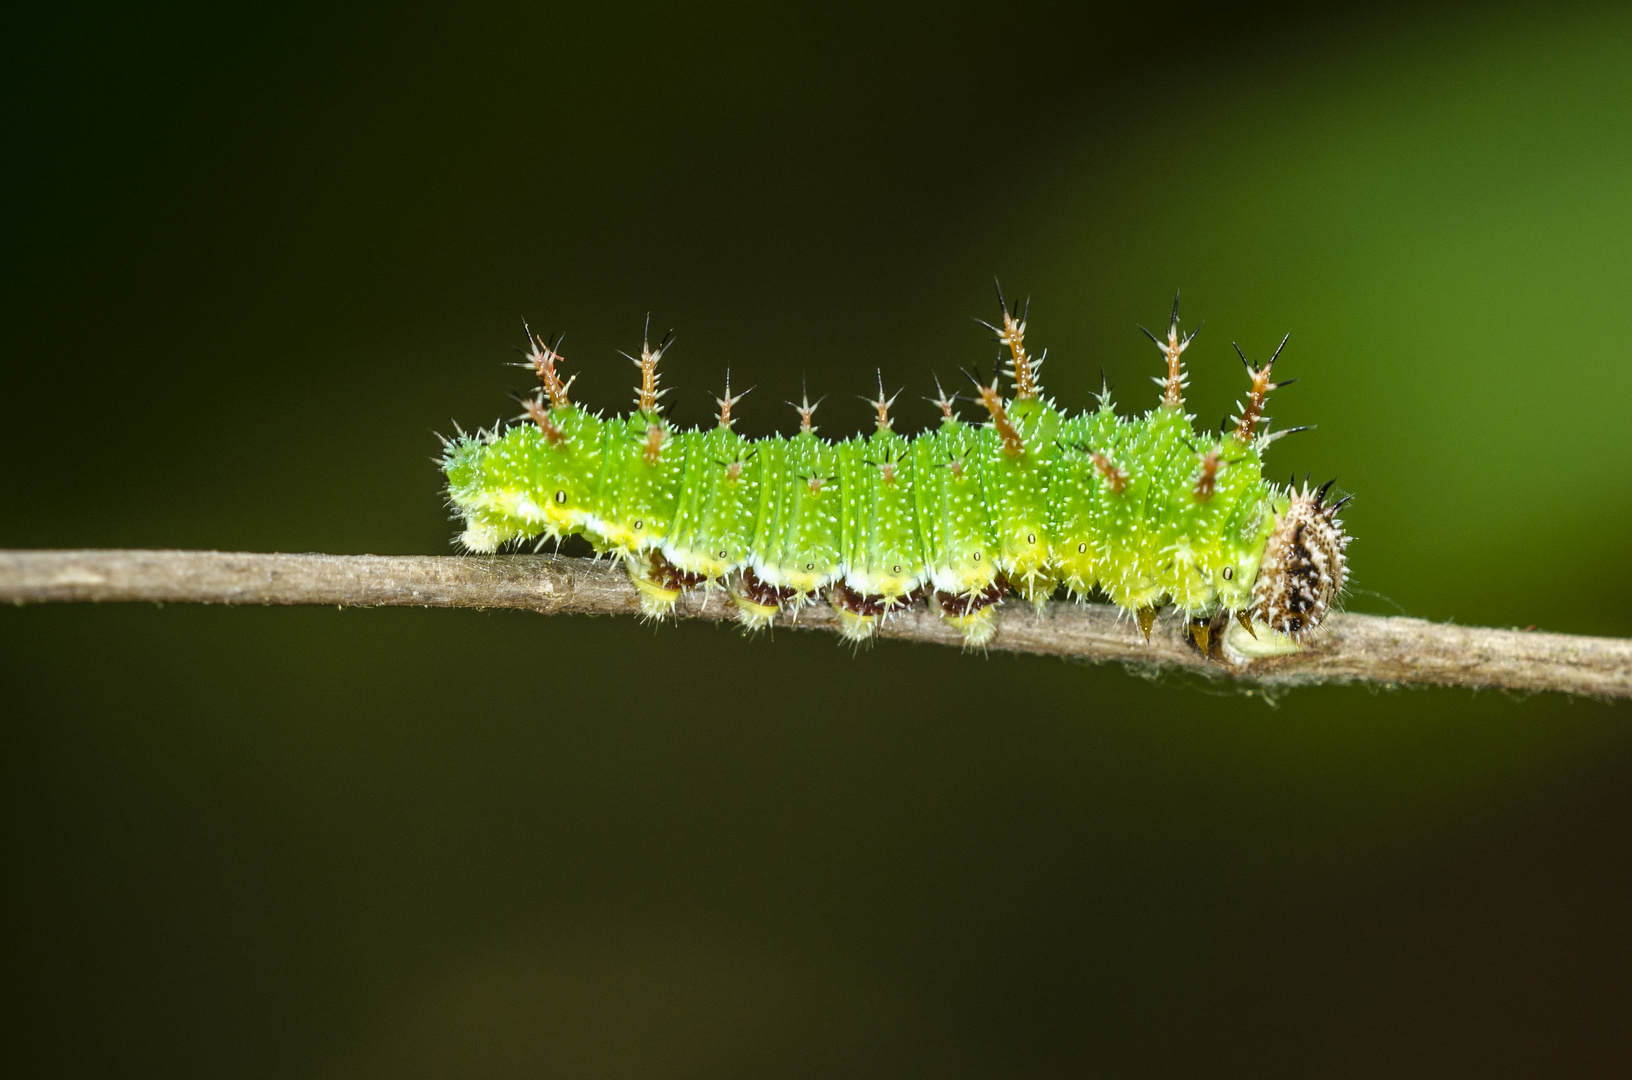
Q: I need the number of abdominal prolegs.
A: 4